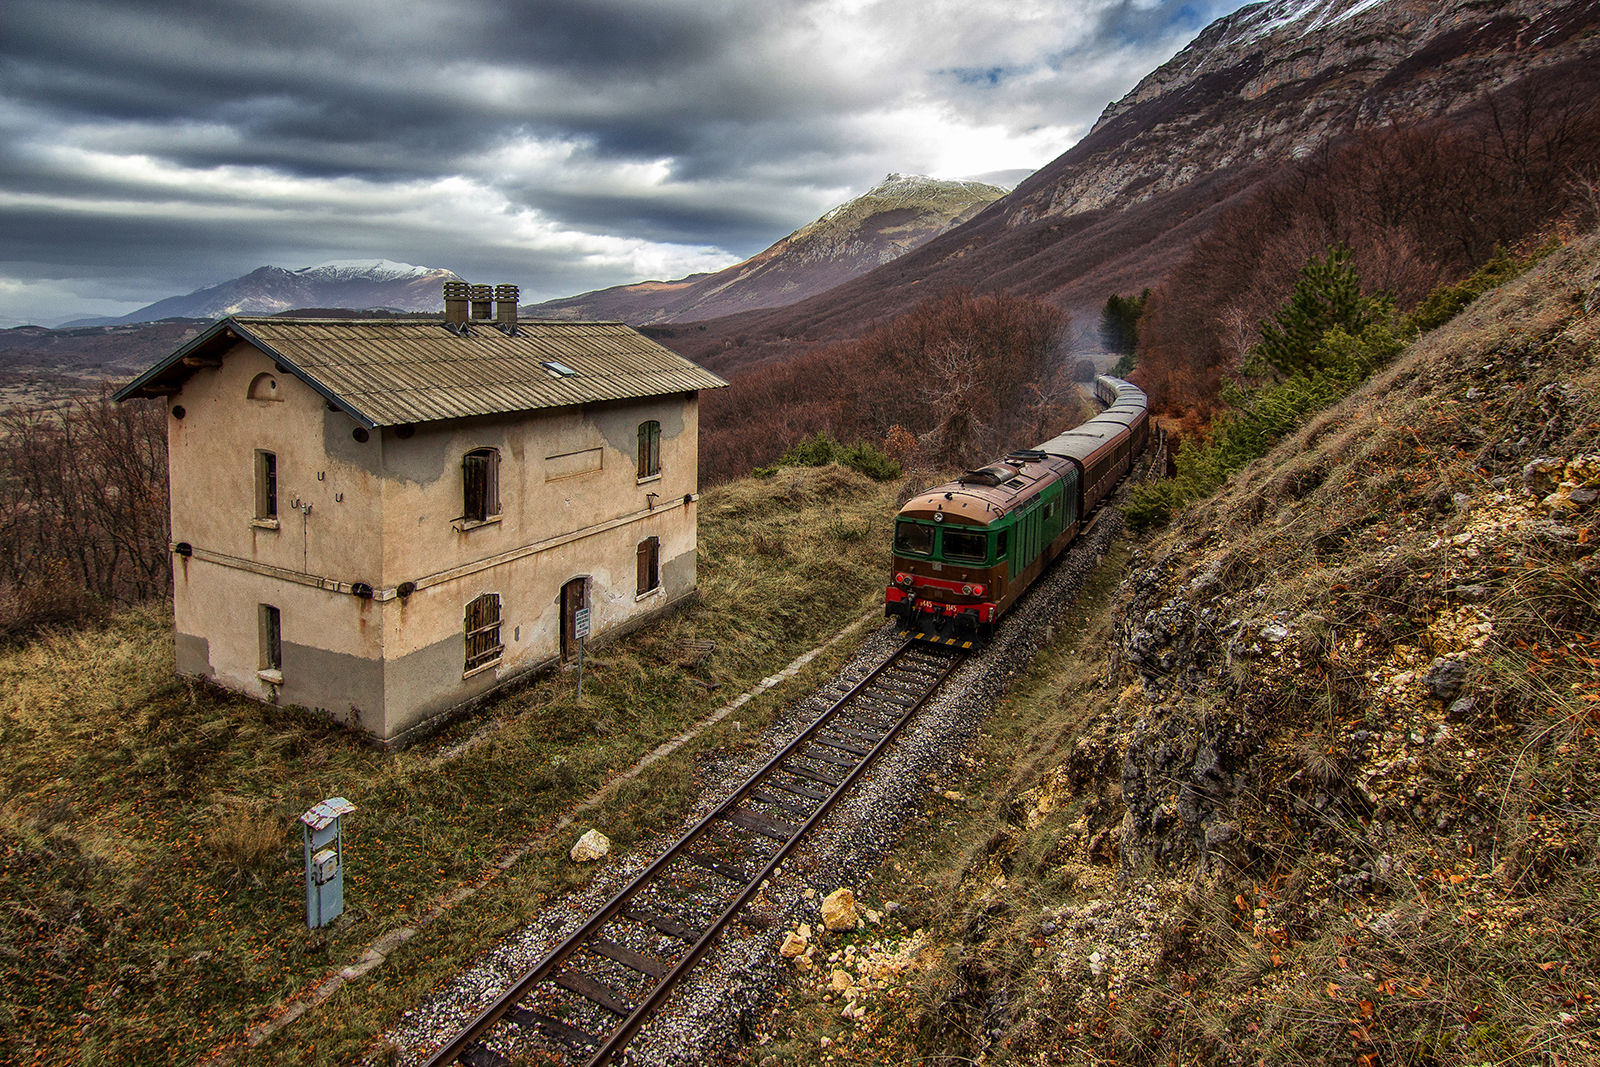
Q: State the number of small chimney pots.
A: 3